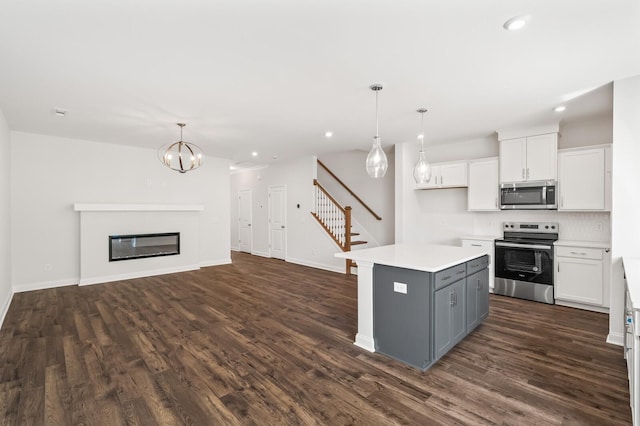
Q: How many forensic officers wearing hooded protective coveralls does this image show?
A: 0